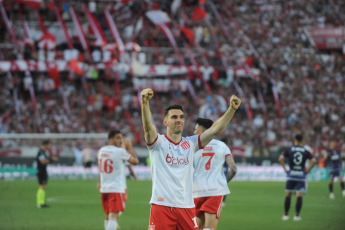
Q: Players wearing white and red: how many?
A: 3